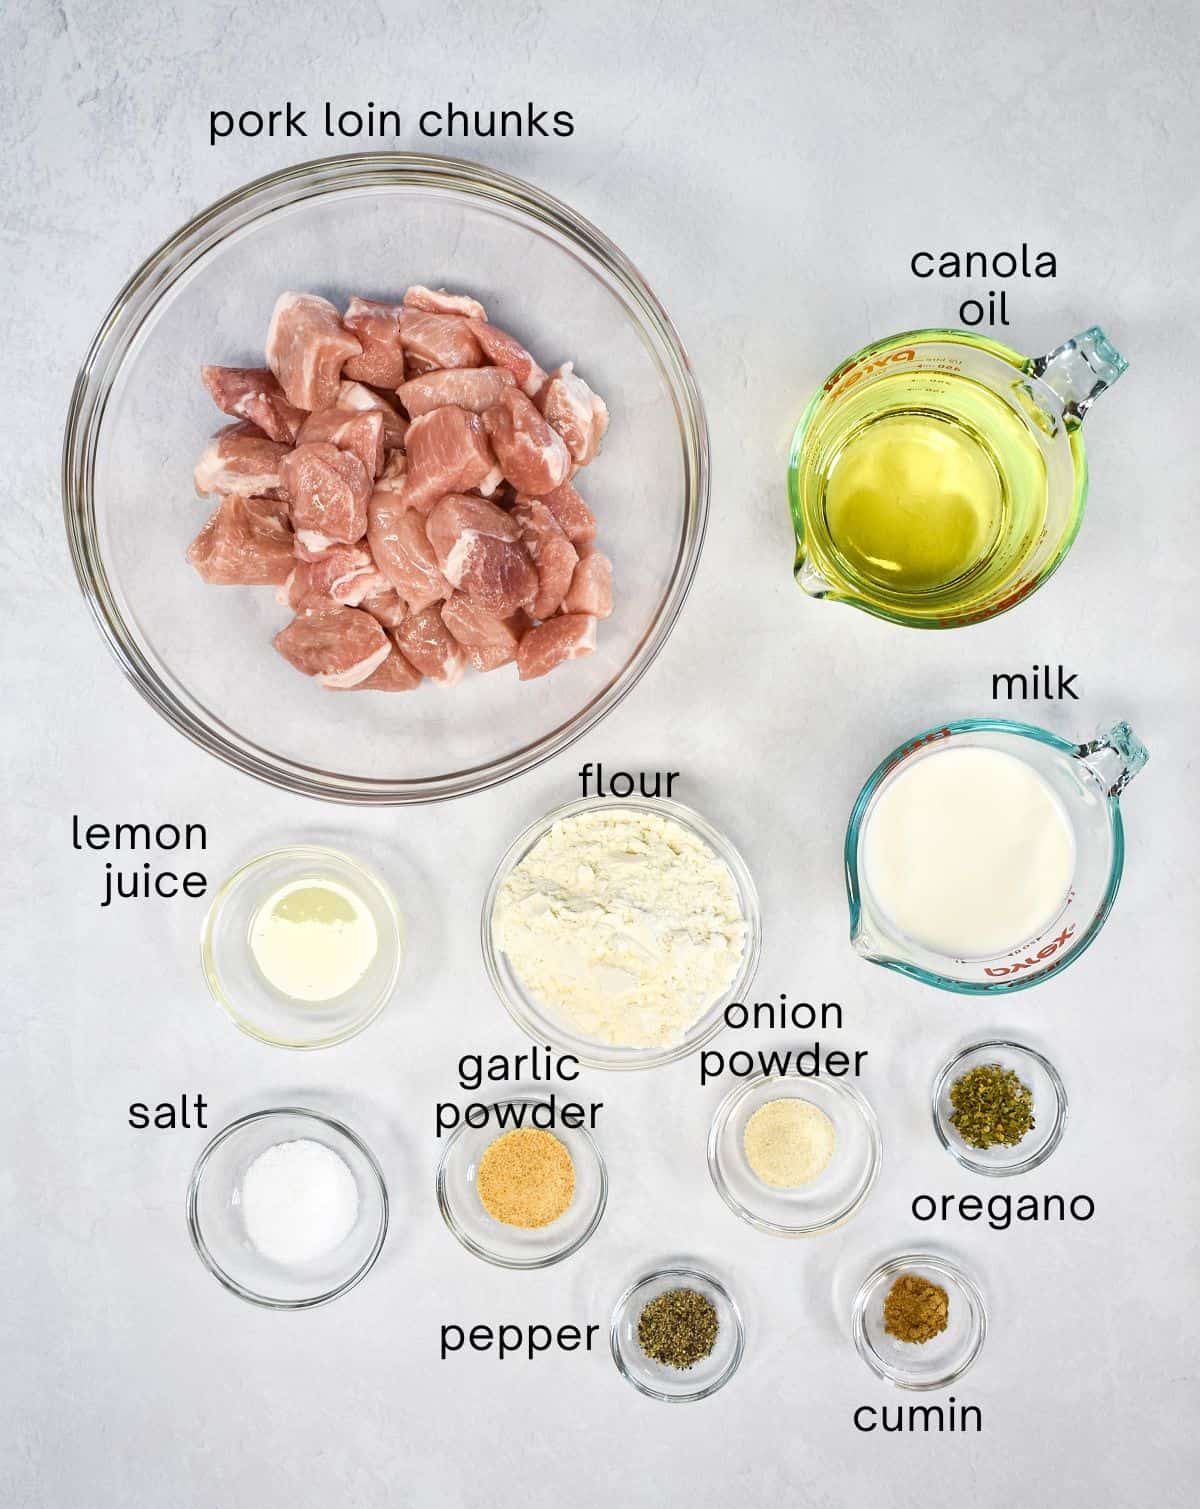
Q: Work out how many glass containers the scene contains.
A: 11